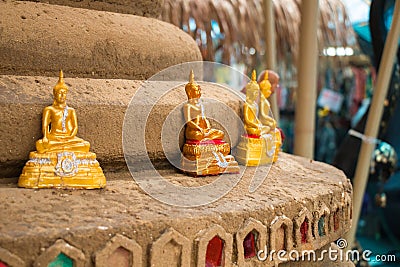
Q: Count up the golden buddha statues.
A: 4